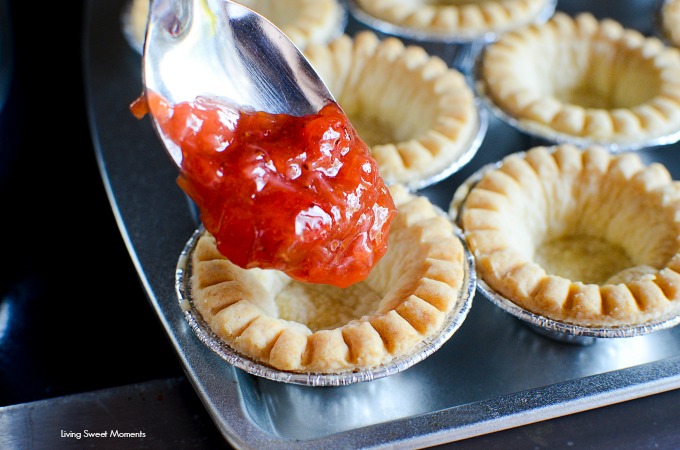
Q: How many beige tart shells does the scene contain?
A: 7